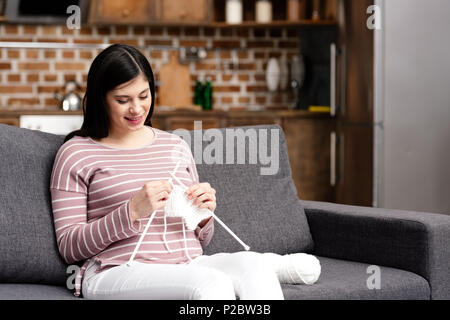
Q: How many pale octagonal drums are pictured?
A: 0